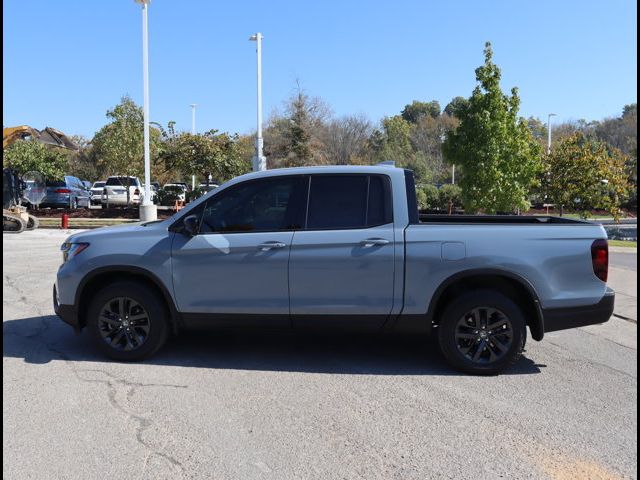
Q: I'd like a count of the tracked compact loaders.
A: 1